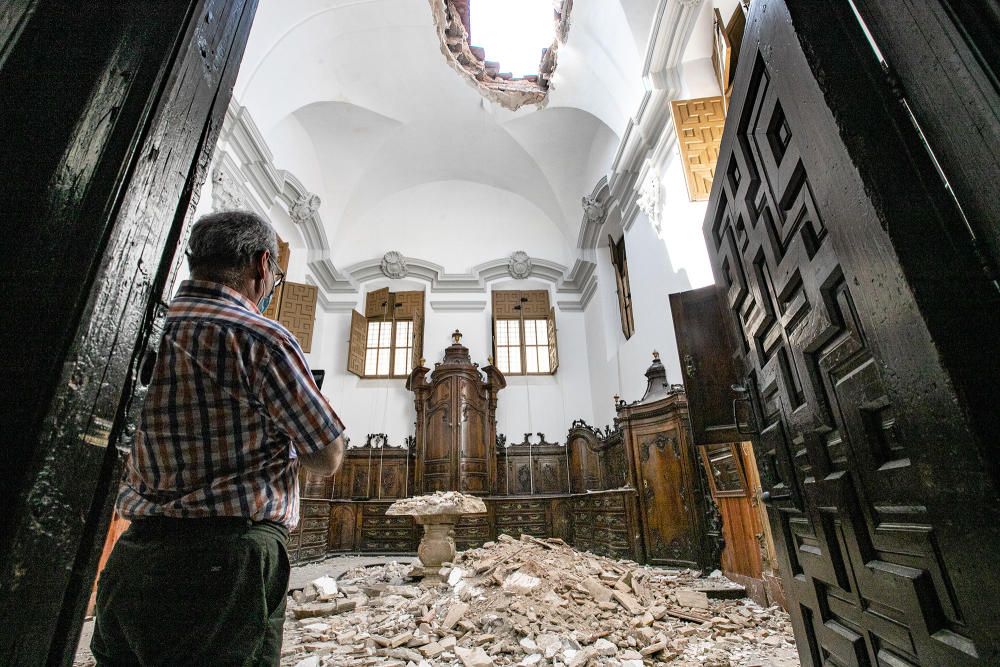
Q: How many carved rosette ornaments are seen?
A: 4